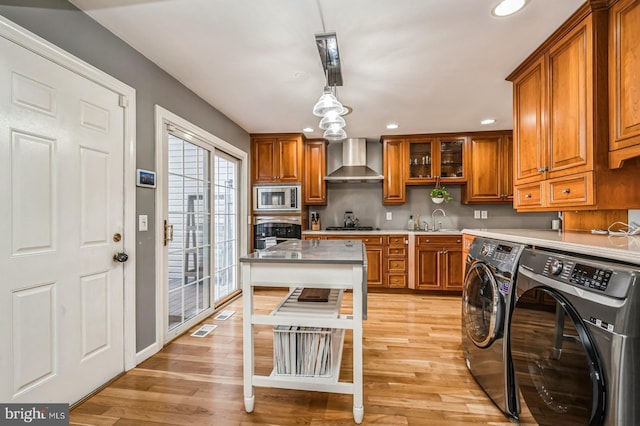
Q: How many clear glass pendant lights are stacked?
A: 3